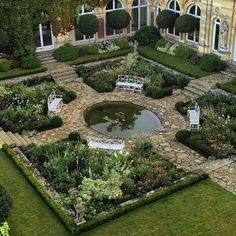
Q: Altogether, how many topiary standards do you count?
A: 4